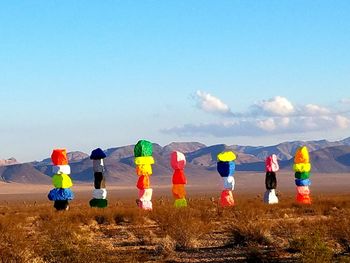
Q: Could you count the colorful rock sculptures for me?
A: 7